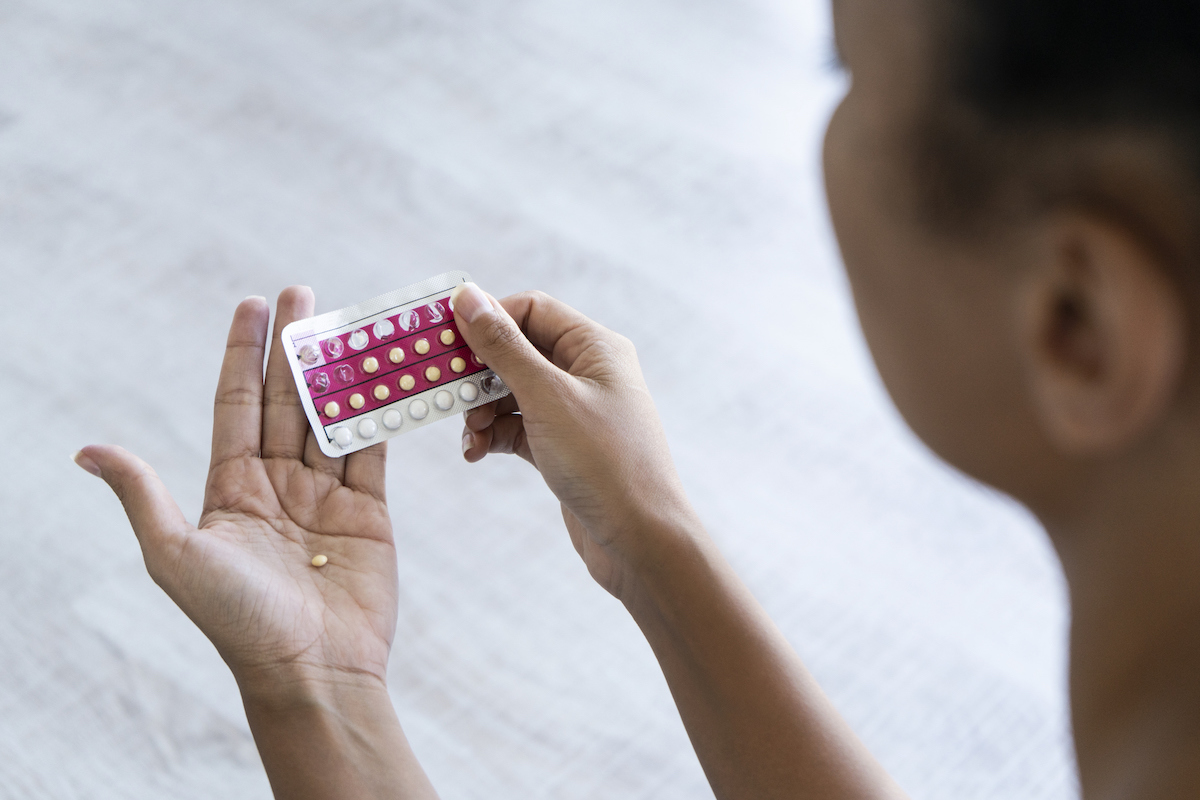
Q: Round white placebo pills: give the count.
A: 6